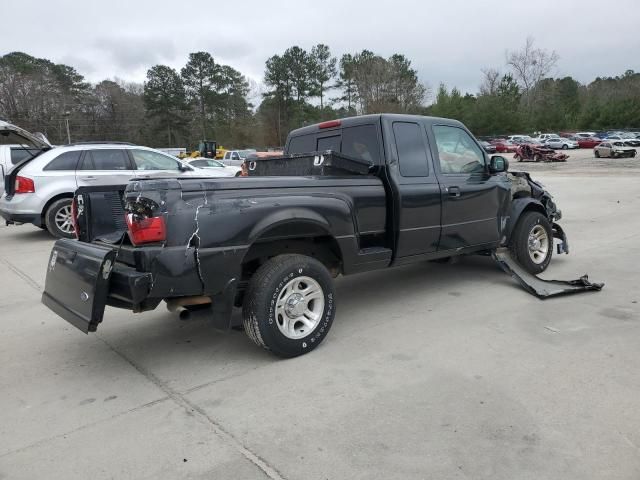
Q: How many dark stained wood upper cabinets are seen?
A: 0